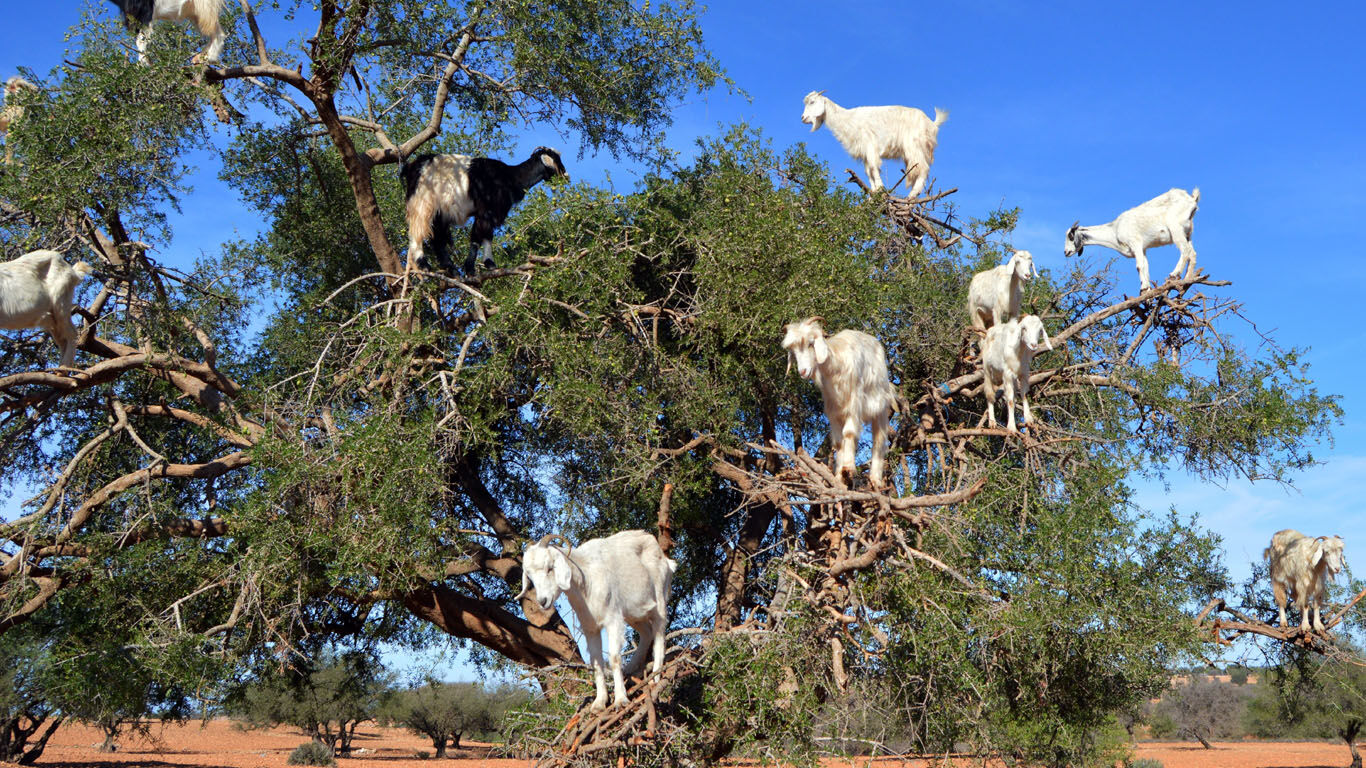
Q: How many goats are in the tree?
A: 11